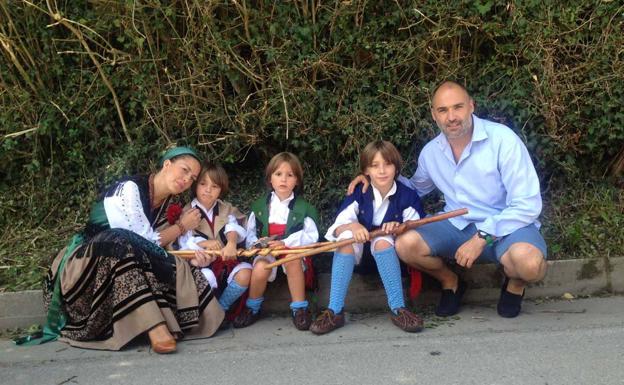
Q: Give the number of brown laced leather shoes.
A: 4